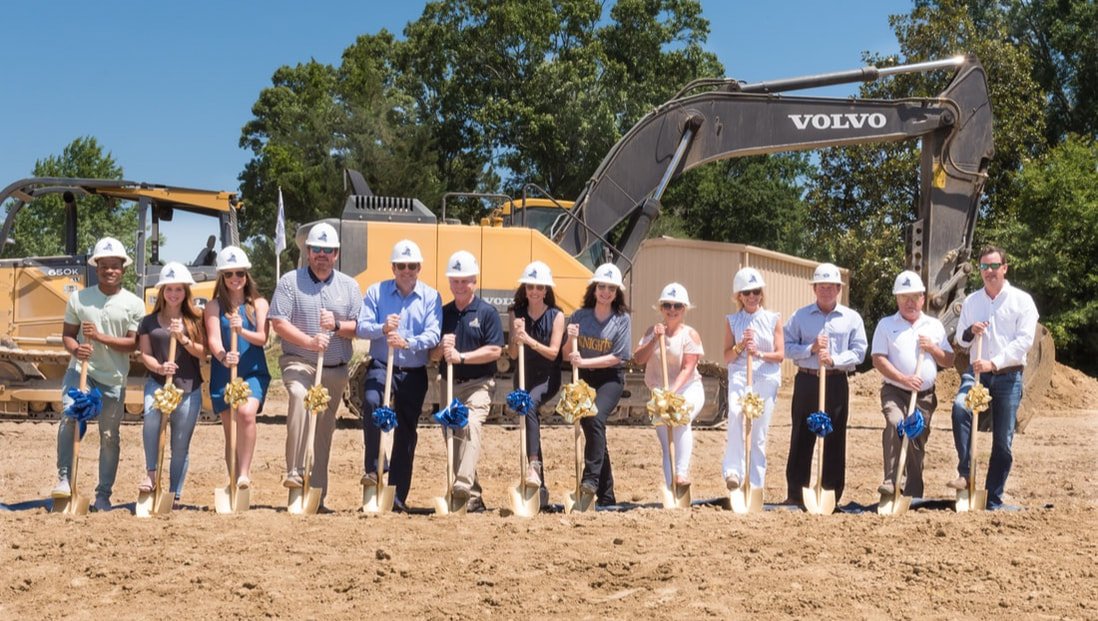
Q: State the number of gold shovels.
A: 13